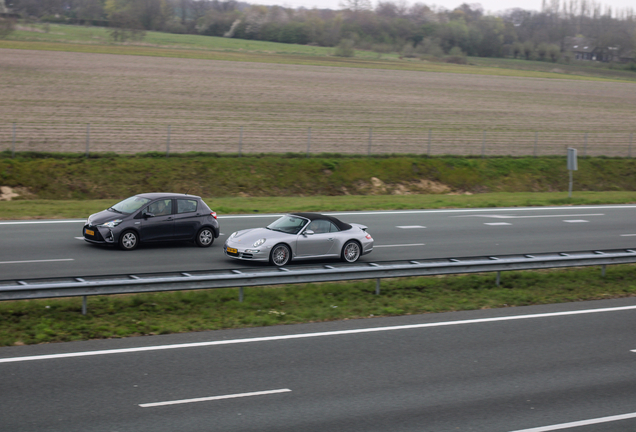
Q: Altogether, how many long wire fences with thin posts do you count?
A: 1